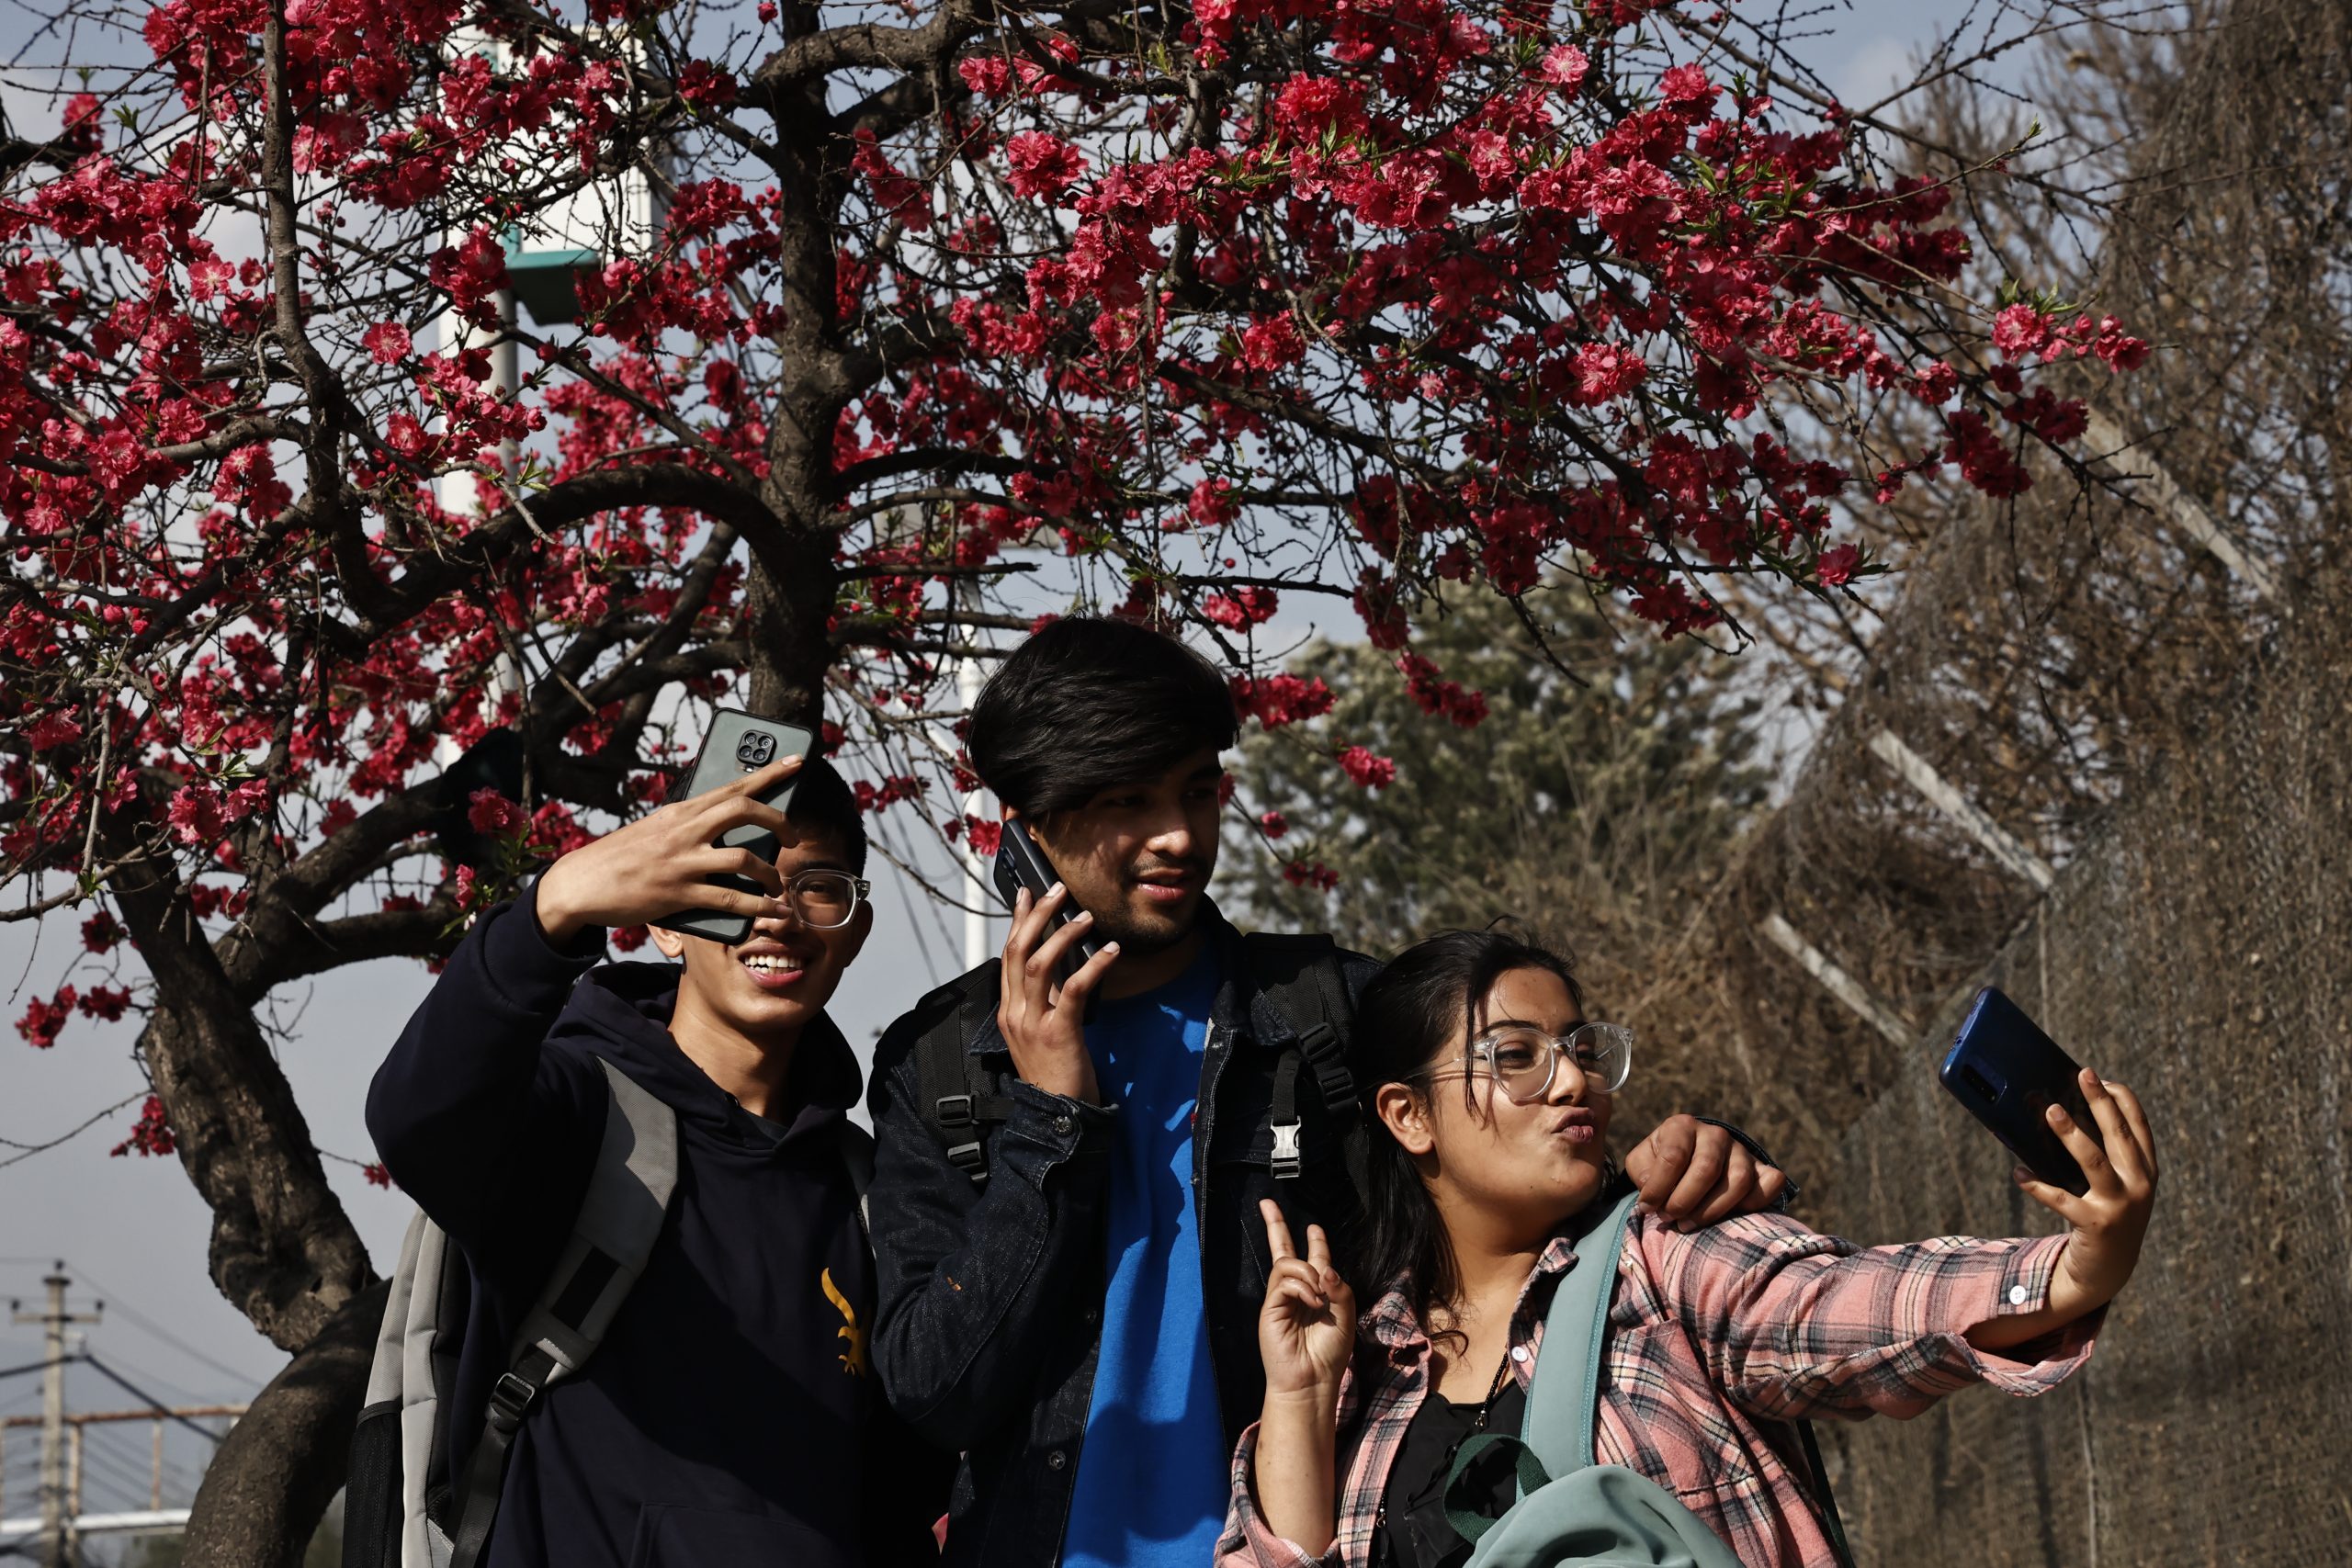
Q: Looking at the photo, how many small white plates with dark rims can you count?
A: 0